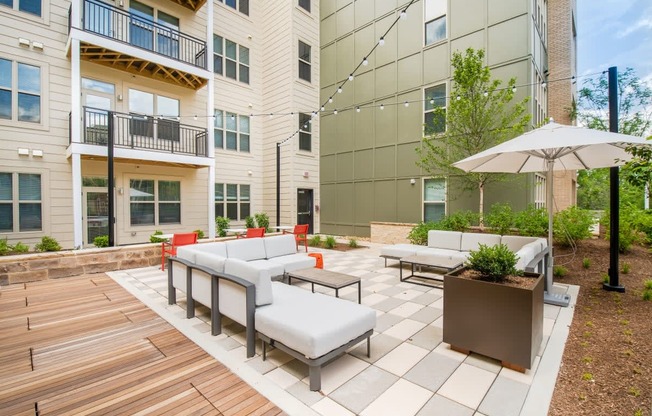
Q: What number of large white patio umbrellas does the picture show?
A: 1